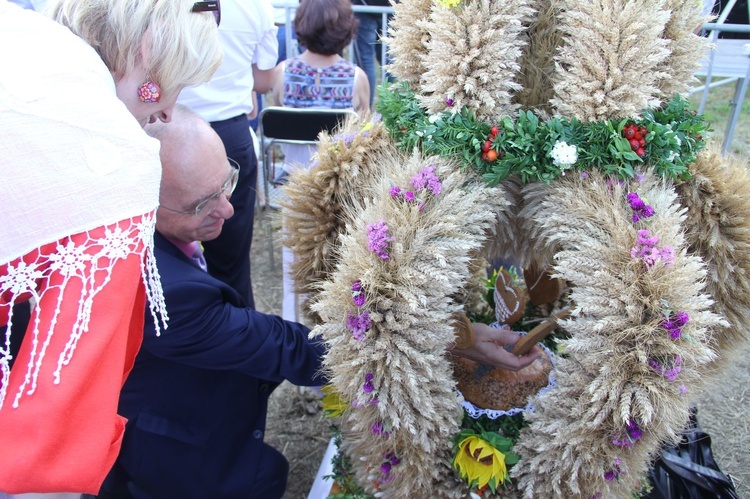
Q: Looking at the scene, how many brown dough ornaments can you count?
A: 4